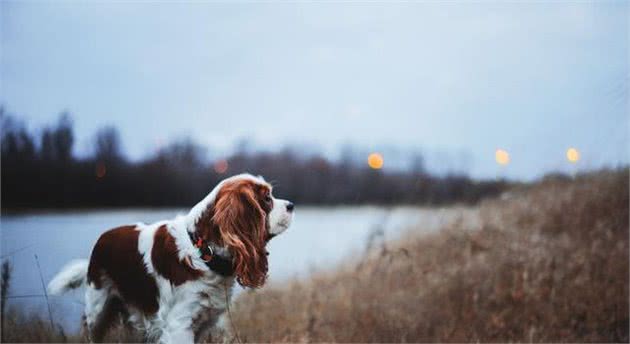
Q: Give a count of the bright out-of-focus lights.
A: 3